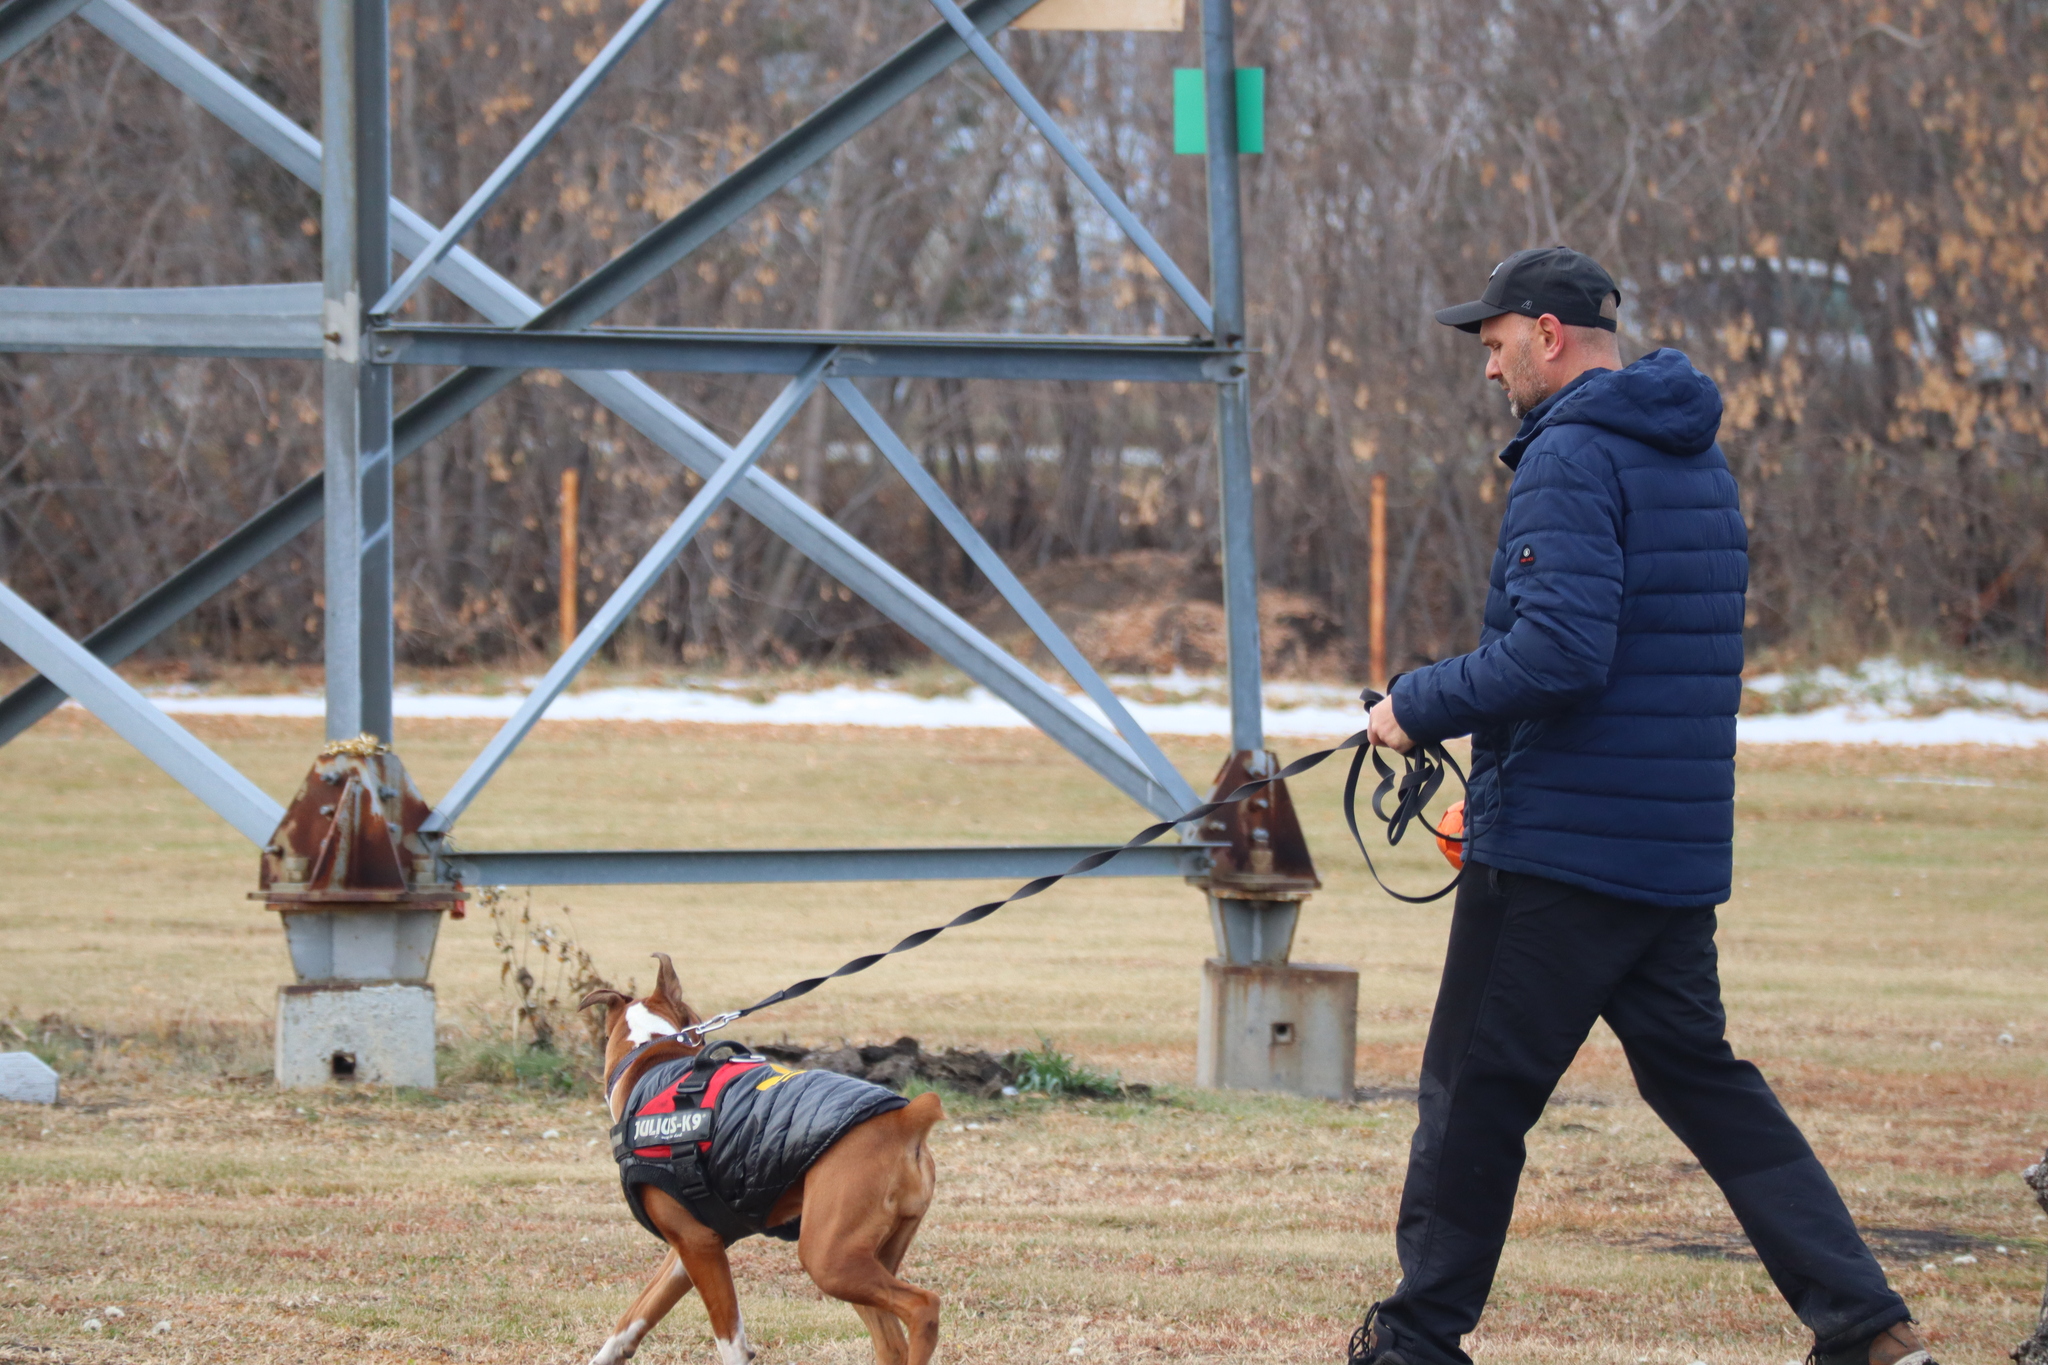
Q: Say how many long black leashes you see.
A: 1